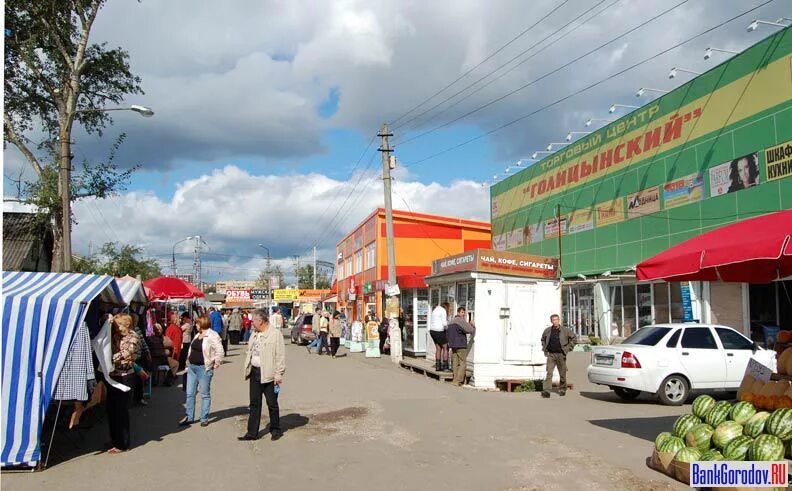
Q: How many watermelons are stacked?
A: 14